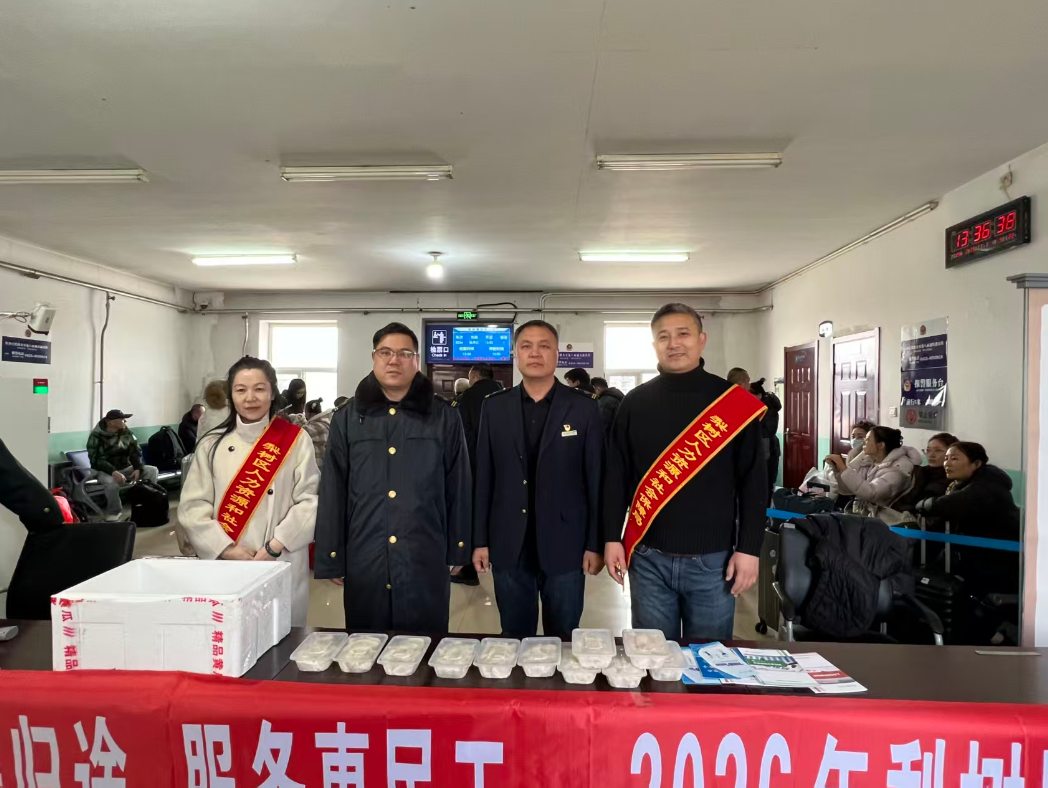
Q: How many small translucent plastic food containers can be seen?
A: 11